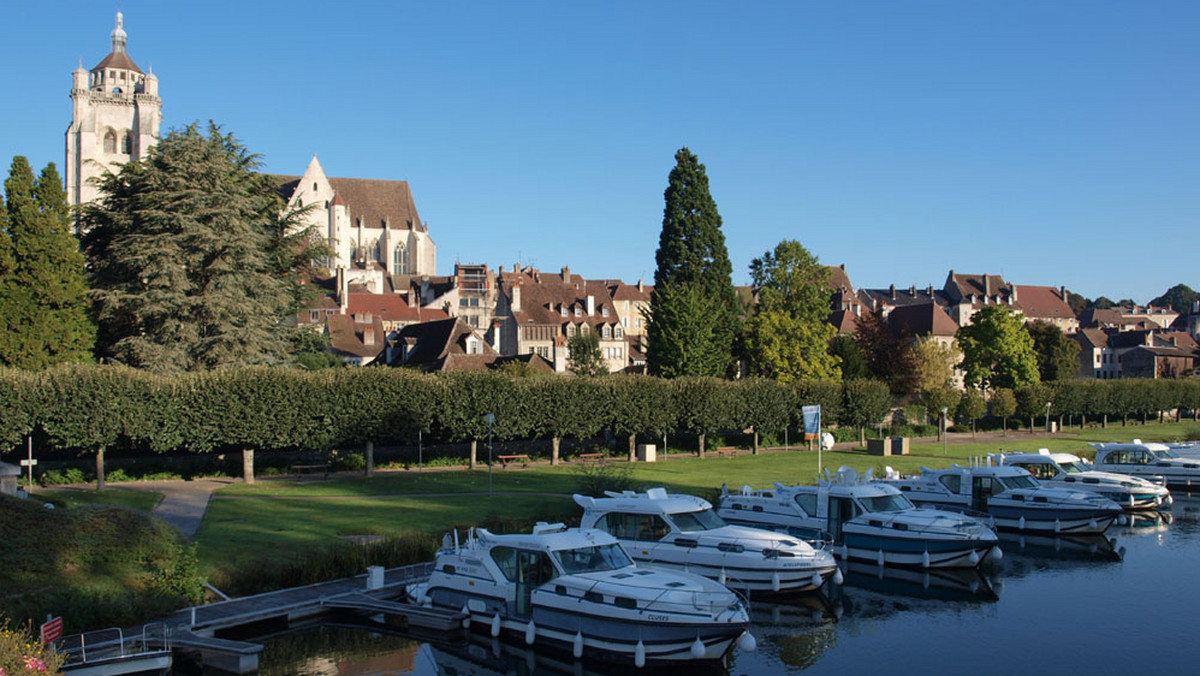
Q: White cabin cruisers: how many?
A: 6